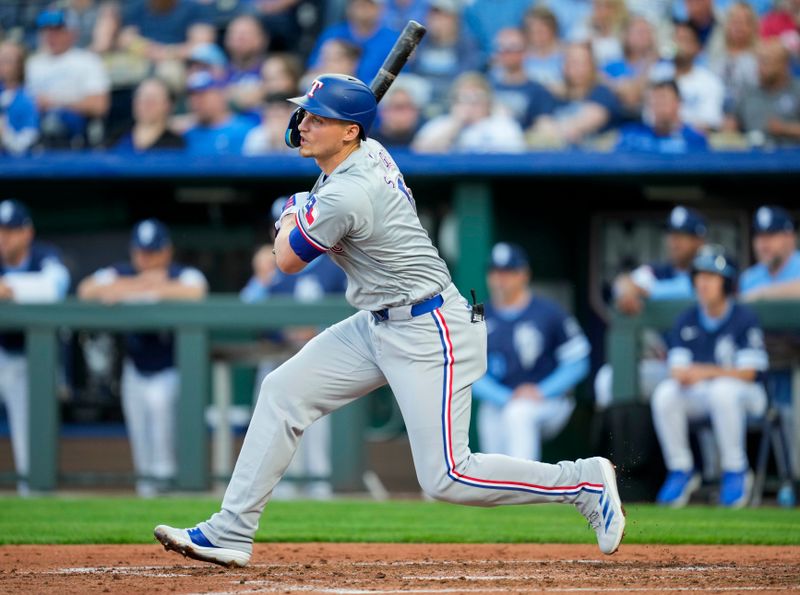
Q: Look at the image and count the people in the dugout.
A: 7